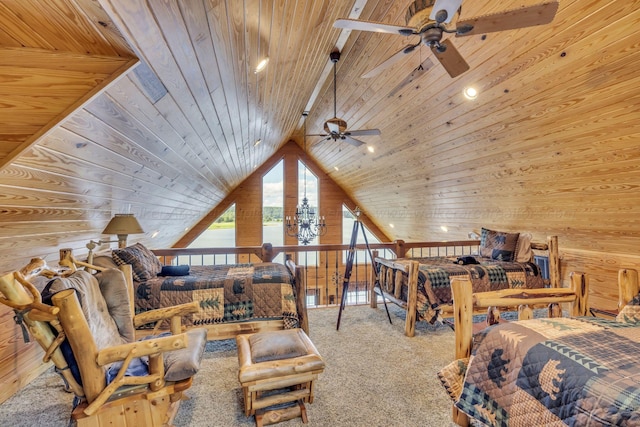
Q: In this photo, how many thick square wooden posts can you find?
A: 2